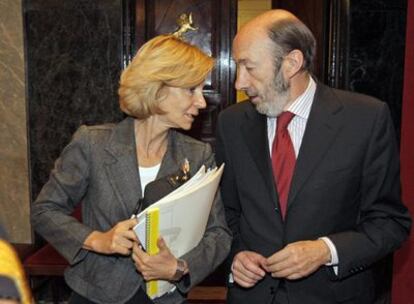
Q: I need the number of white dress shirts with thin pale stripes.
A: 1